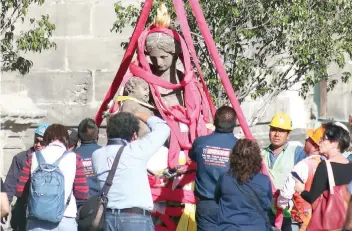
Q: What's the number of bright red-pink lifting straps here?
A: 3